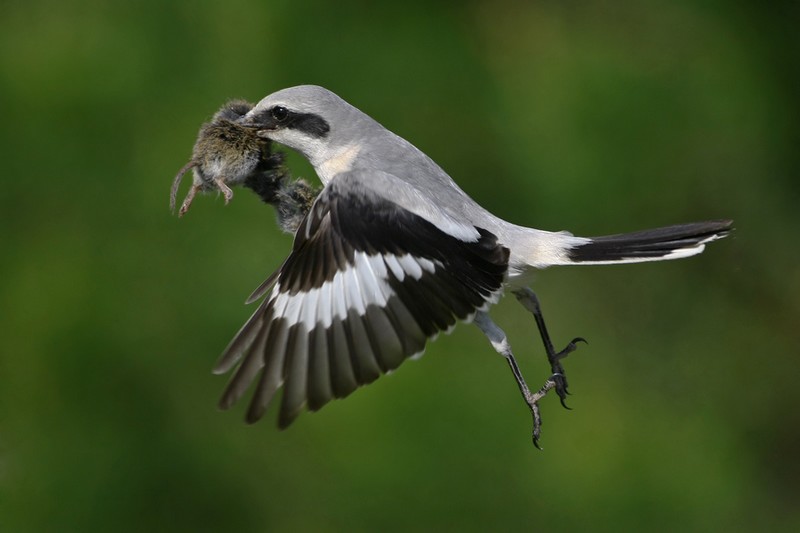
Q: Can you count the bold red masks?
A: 0